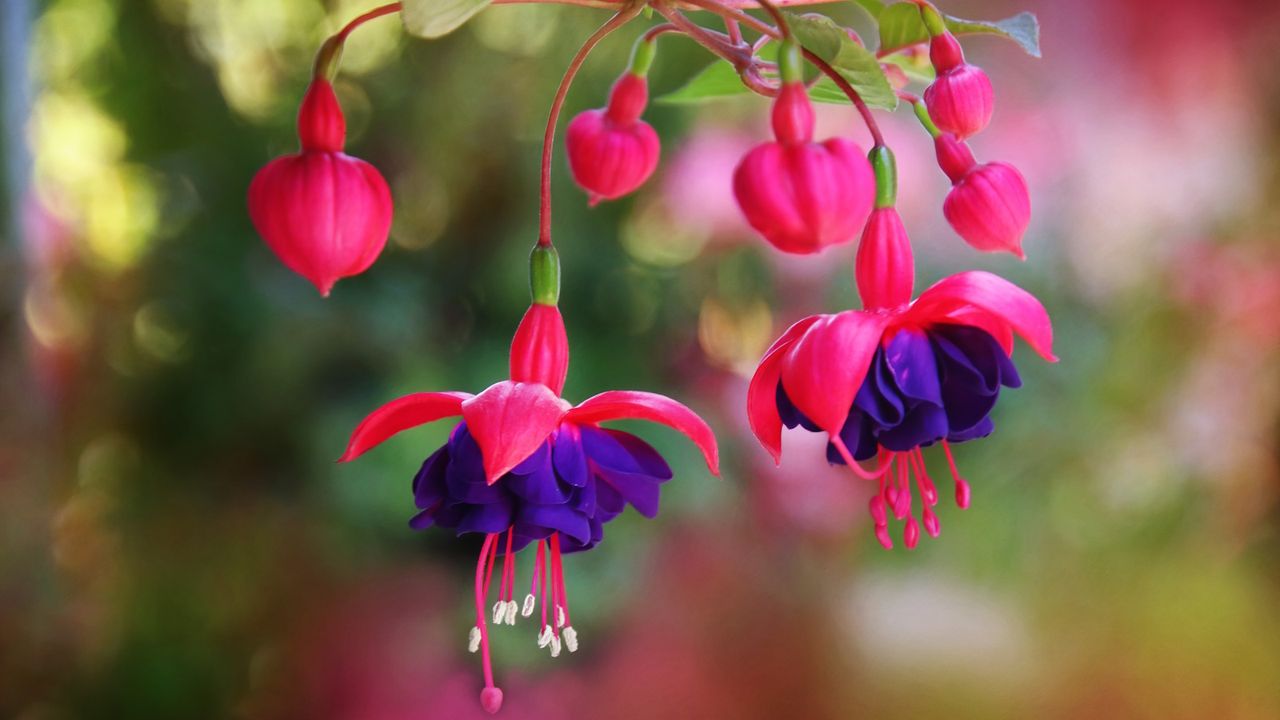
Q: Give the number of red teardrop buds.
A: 5